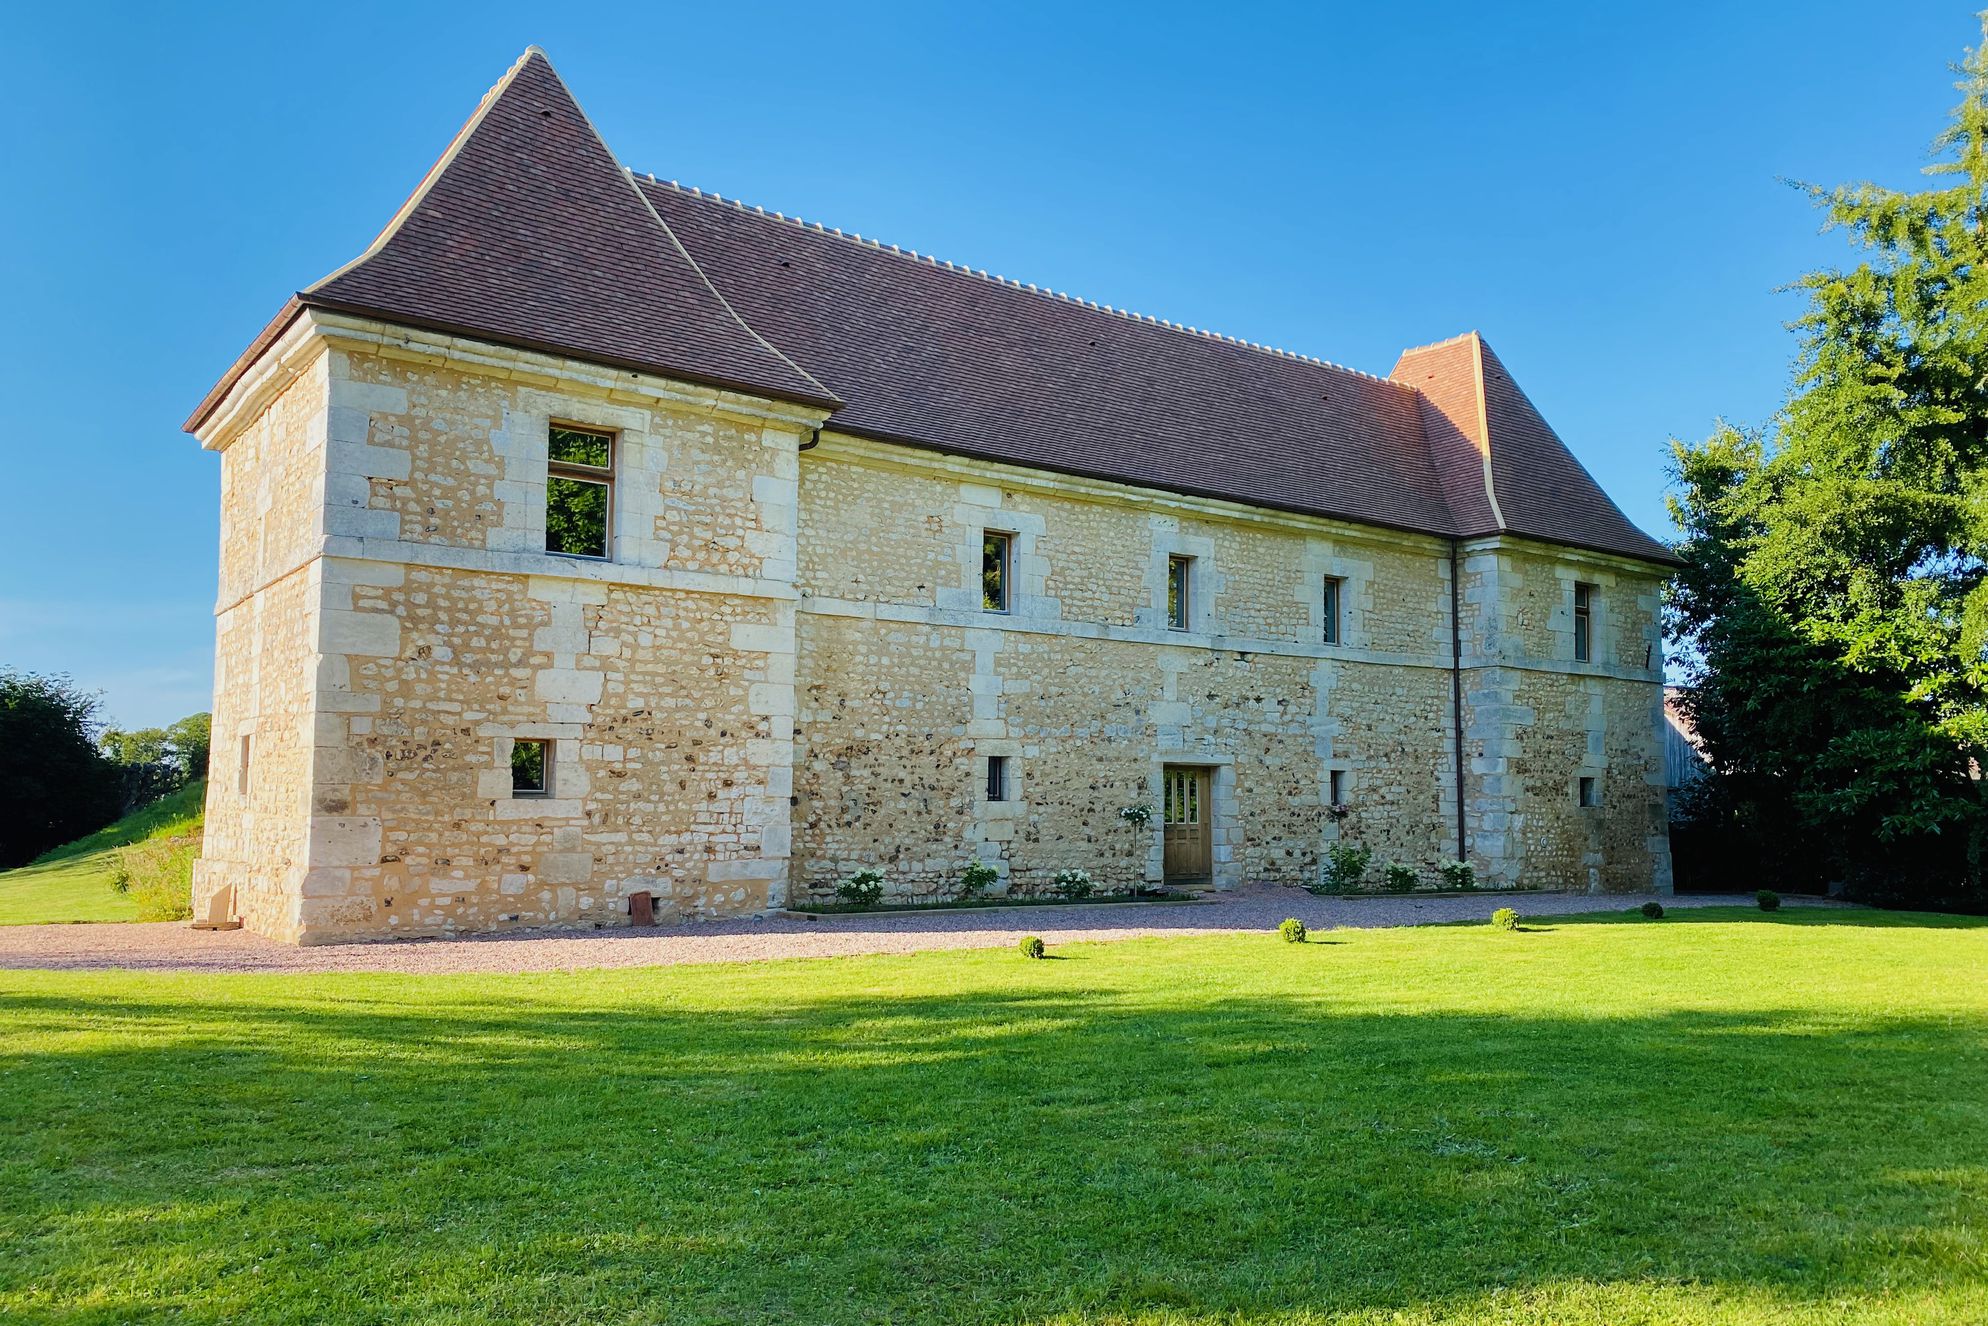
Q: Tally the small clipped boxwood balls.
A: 5